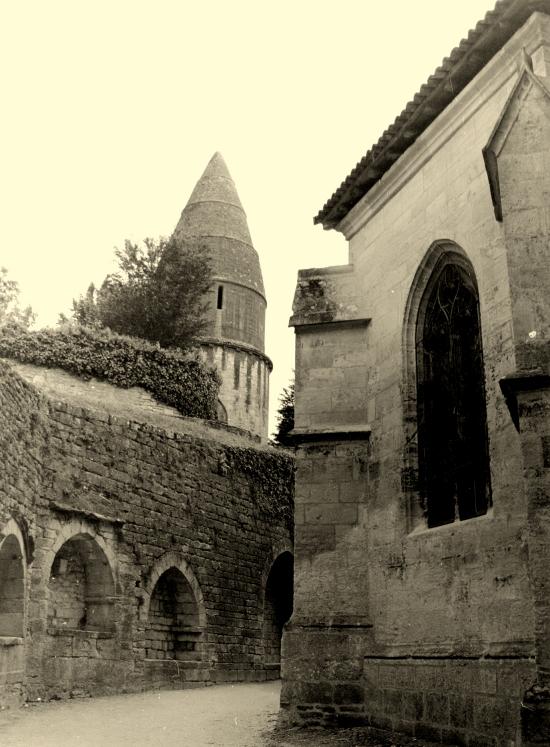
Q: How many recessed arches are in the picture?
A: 4